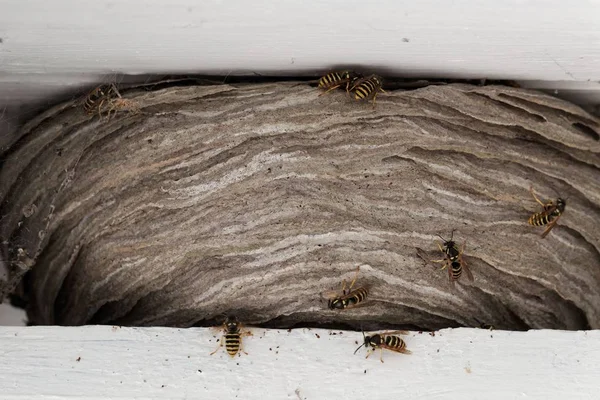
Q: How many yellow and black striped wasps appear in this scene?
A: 8